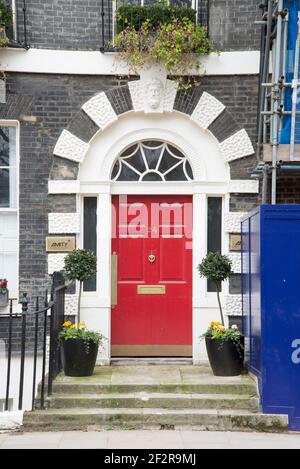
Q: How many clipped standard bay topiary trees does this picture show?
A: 2